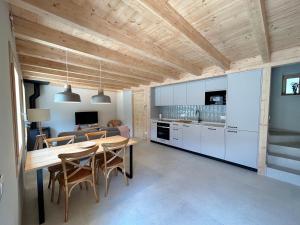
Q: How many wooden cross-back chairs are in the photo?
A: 4